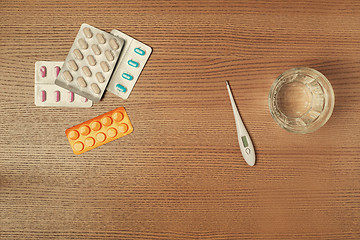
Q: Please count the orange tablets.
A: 10